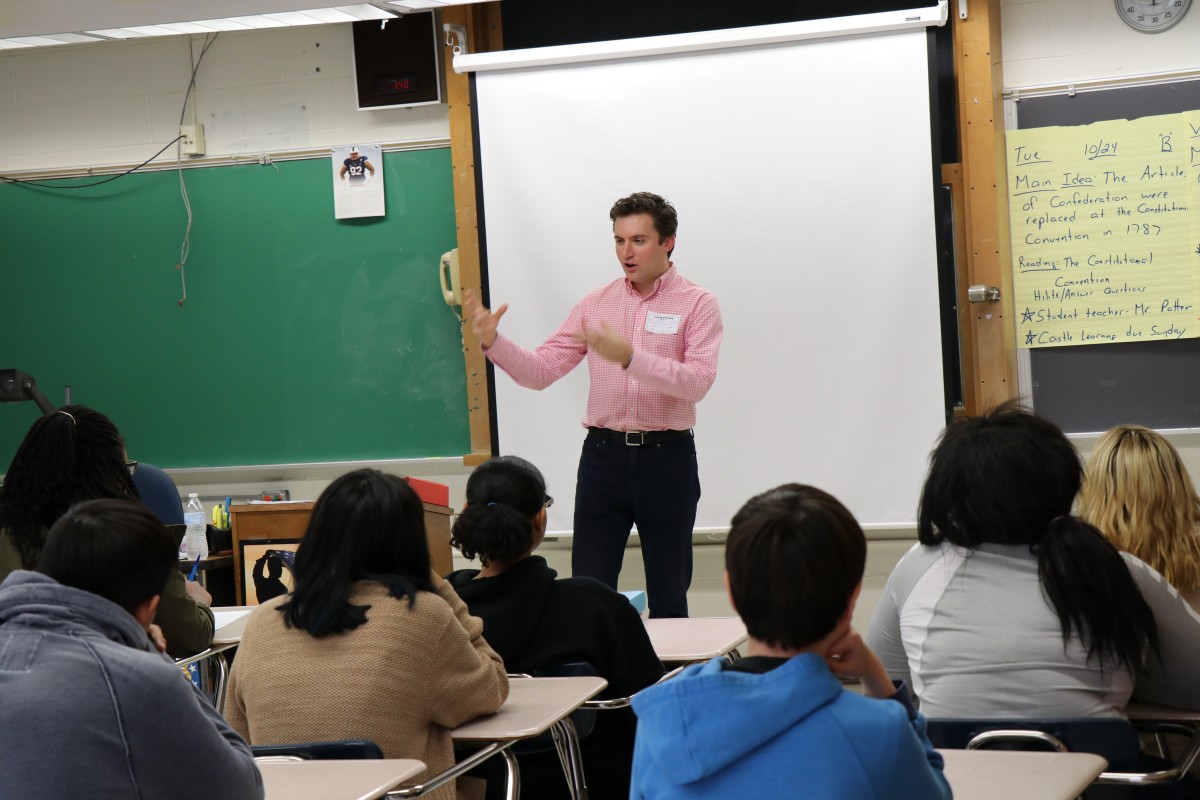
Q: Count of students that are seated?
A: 7